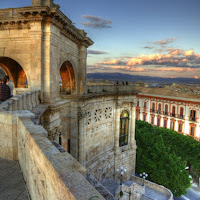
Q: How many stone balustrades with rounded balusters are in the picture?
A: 1